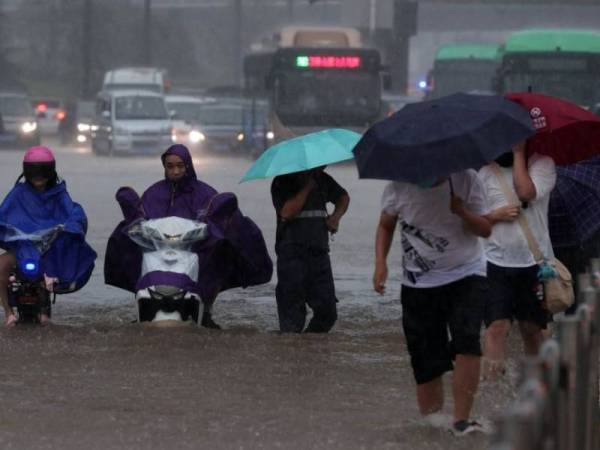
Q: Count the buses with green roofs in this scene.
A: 2